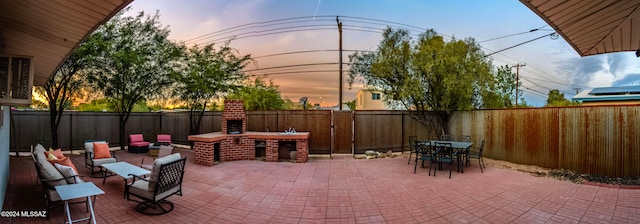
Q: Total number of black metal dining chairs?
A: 6